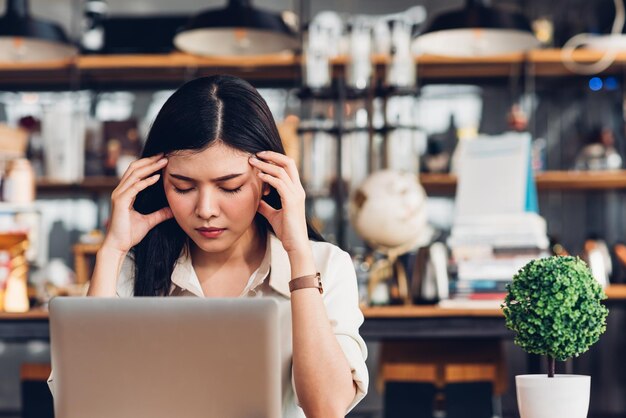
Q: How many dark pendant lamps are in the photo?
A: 3